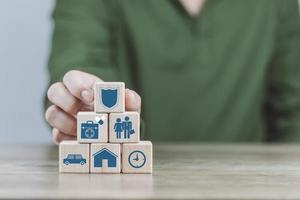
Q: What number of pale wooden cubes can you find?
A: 6